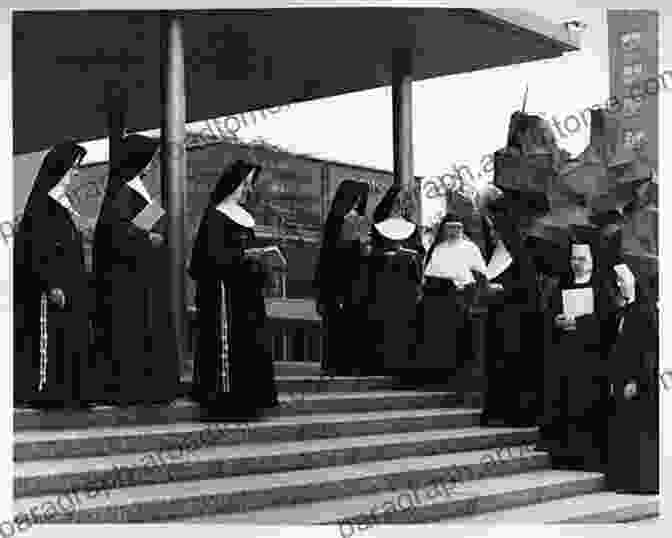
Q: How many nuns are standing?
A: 9